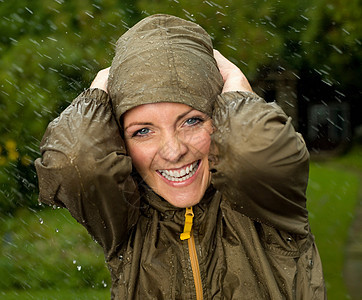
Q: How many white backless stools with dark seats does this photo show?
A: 0